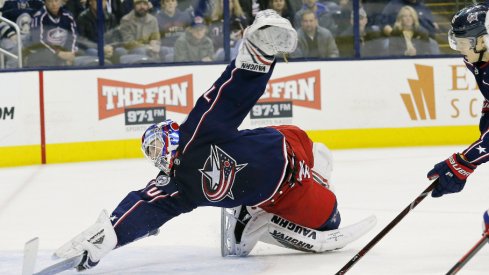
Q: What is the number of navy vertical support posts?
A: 3